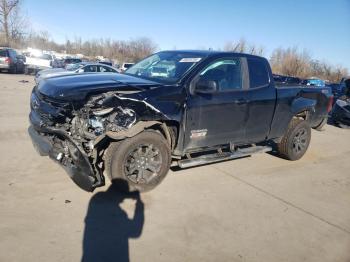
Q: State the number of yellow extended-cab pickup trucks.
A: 0